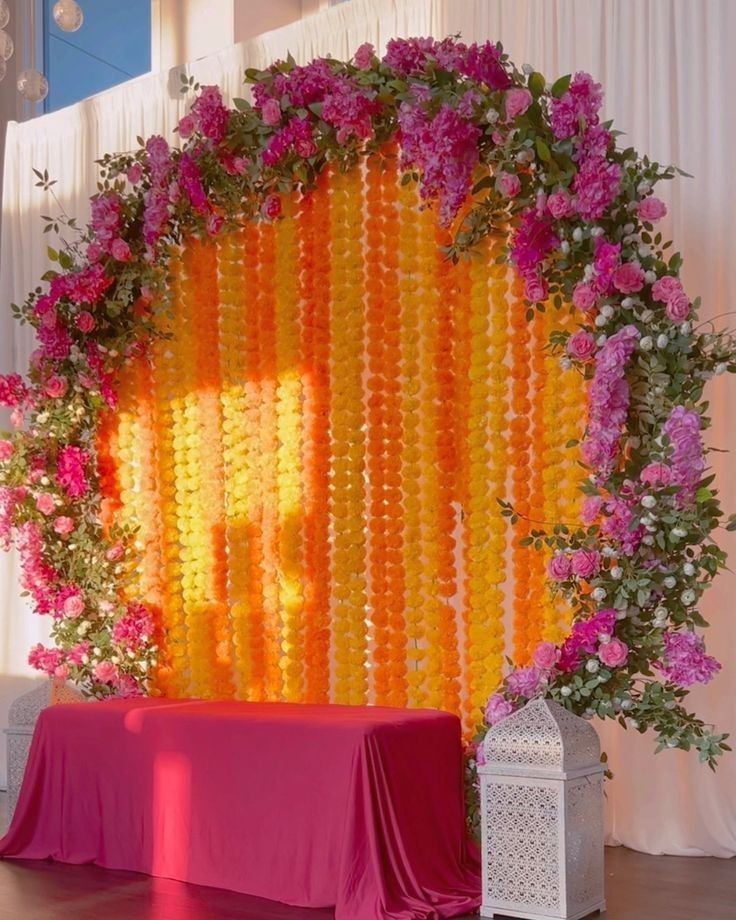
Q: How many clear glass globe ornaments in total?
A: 5